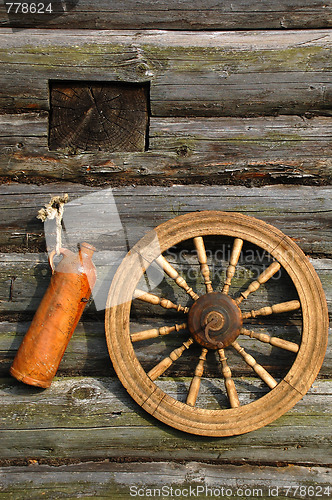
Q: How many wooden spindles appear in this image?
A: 12